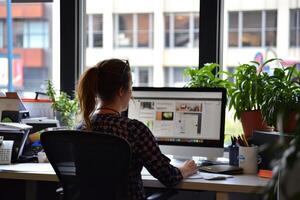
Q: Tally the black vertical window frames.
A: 2